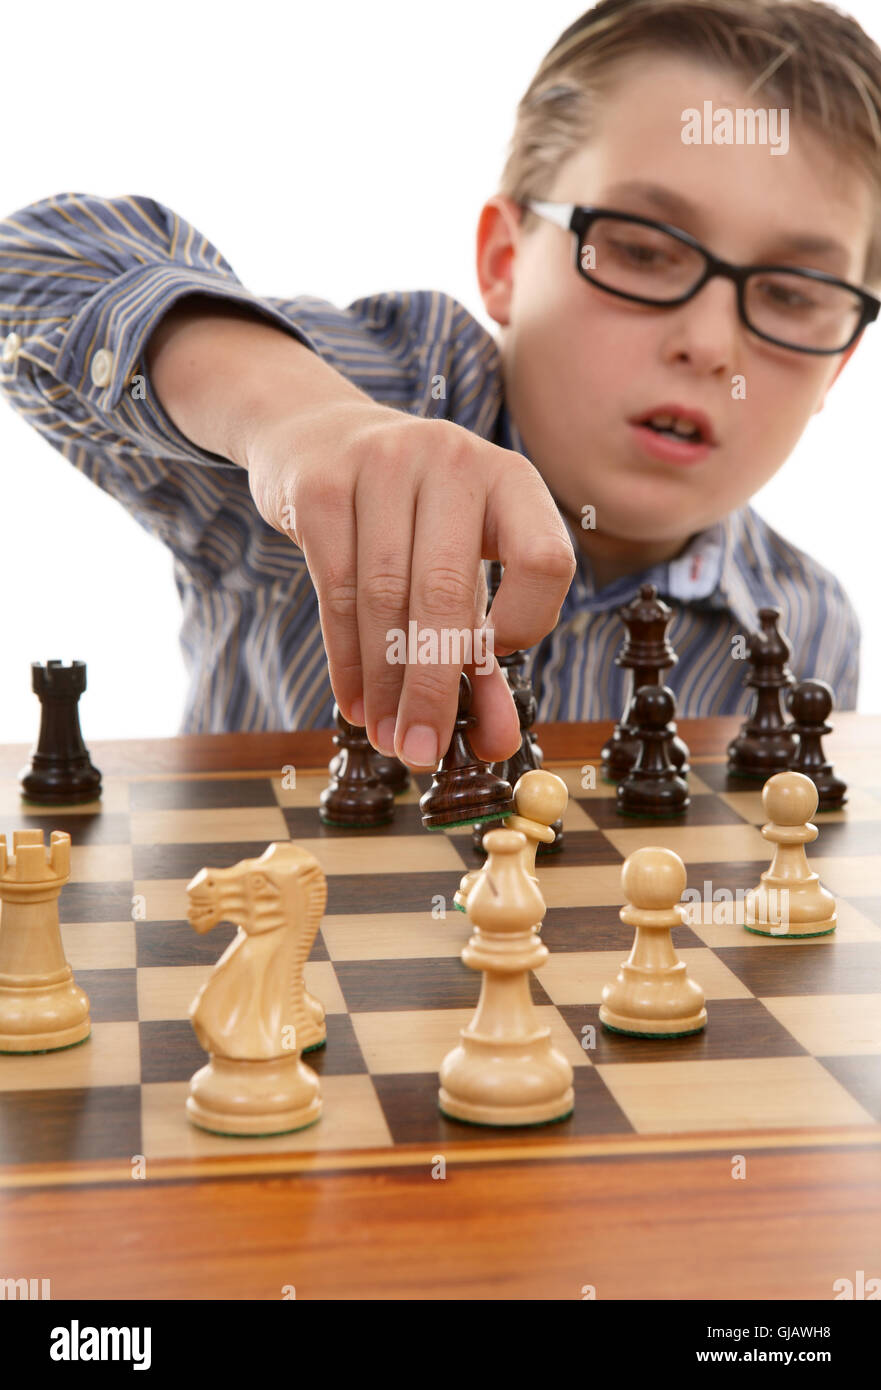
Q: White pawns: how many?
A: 3